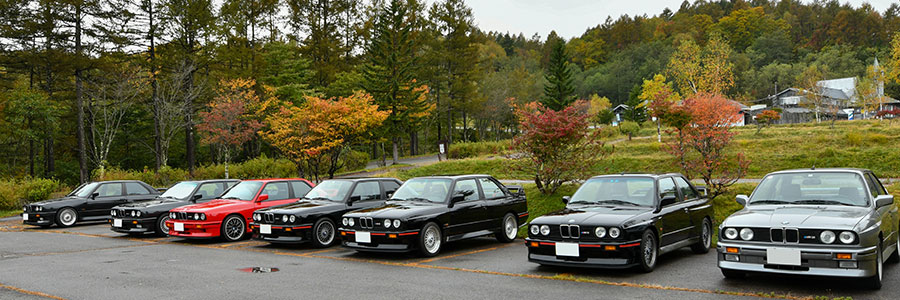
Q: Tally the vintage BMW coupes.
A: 7